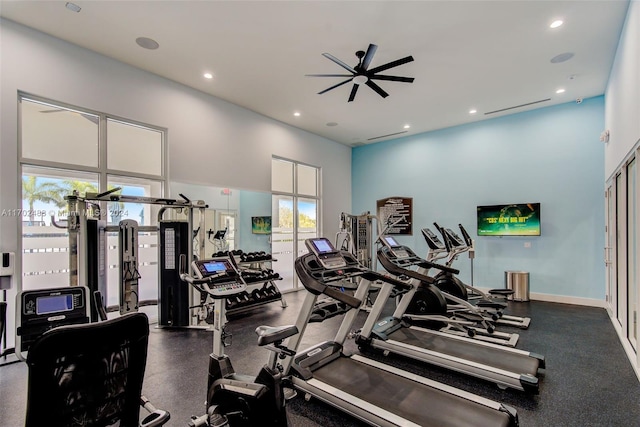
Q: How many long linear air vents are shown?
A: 2